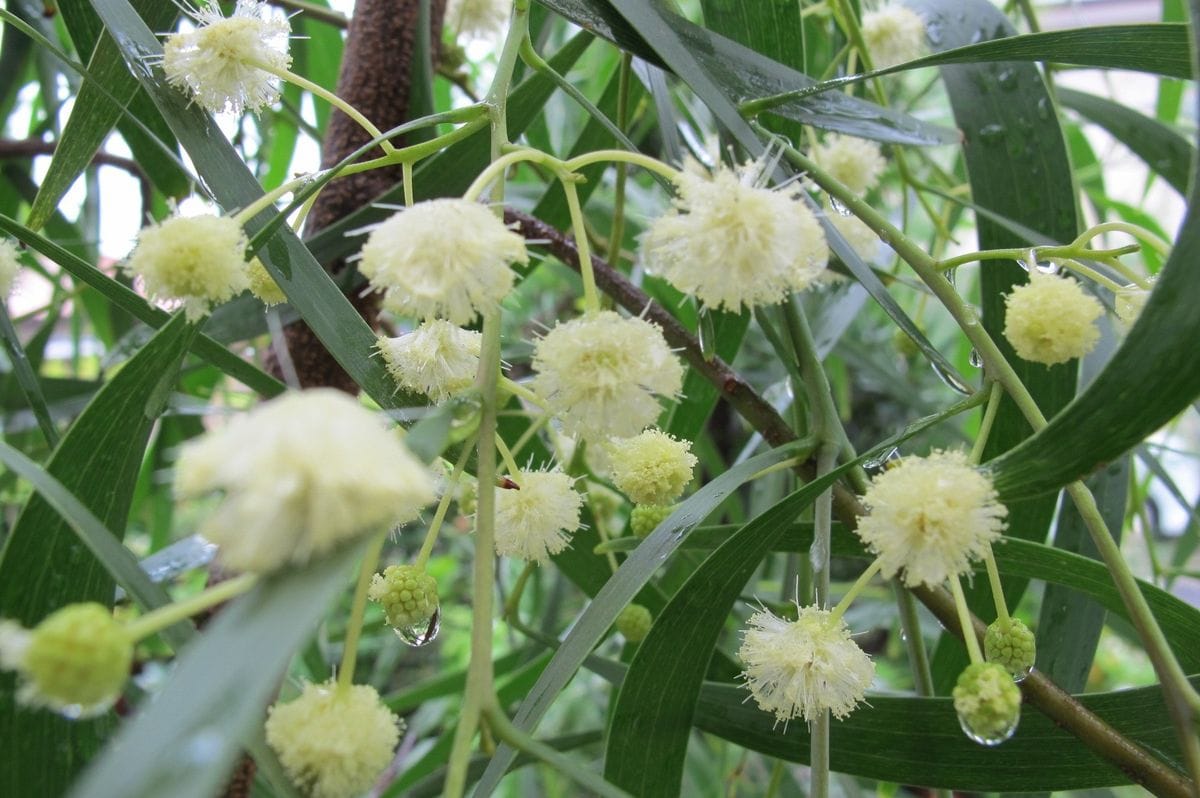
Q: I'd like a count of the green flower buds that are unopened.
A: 6